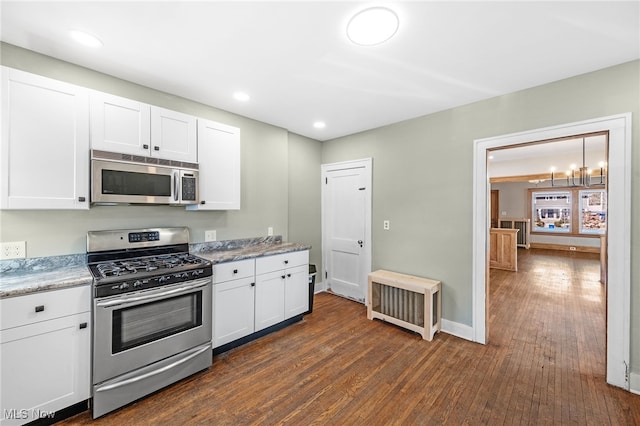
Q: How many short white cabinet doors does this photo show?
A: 2